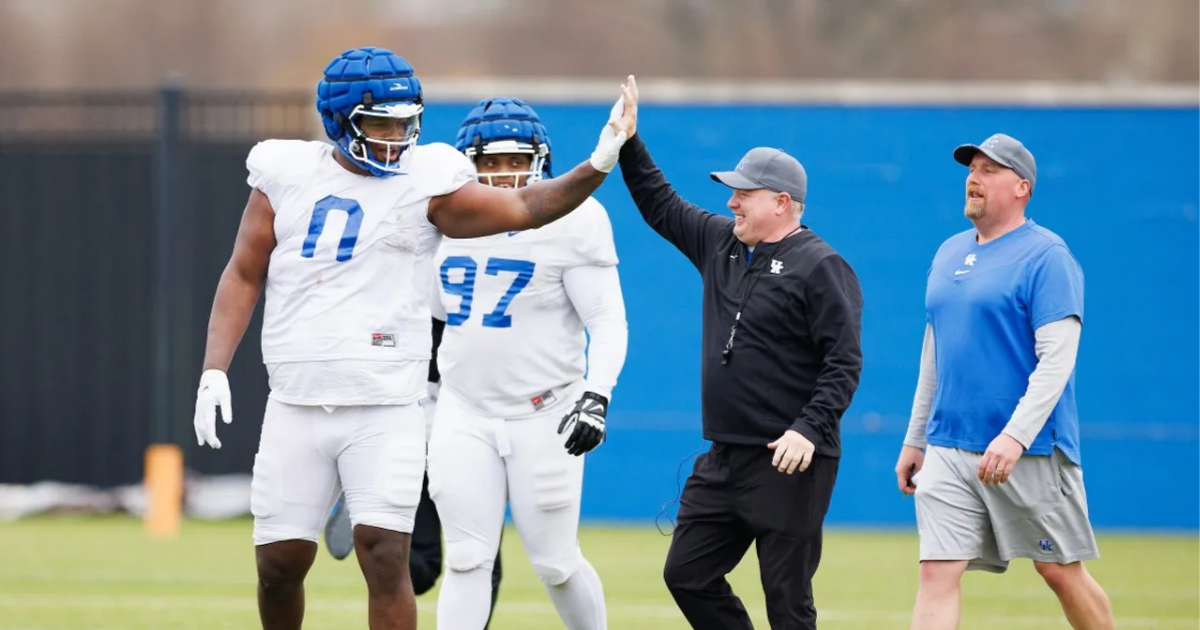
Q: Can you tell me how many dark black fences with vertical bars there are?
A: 1